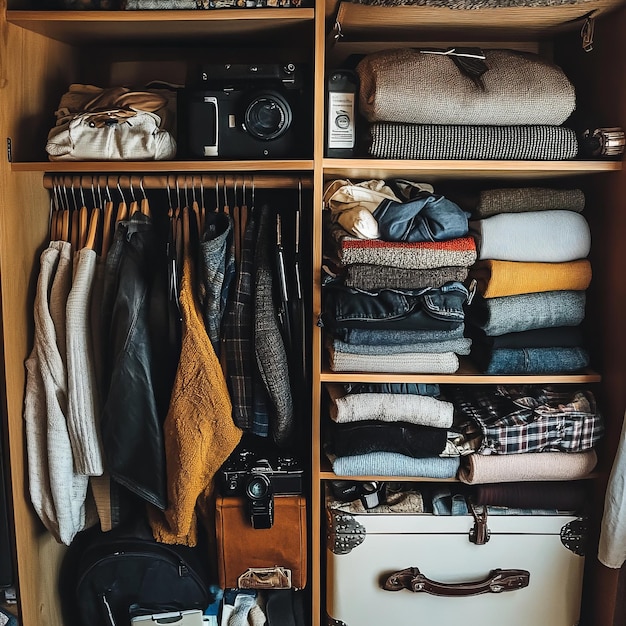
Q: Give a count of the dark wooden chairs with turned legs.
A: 0